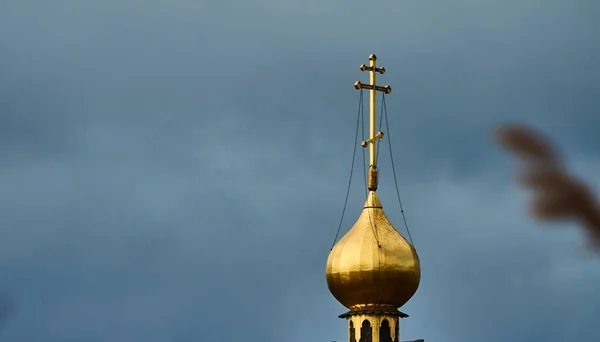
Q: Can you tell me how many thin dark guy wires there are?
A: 4